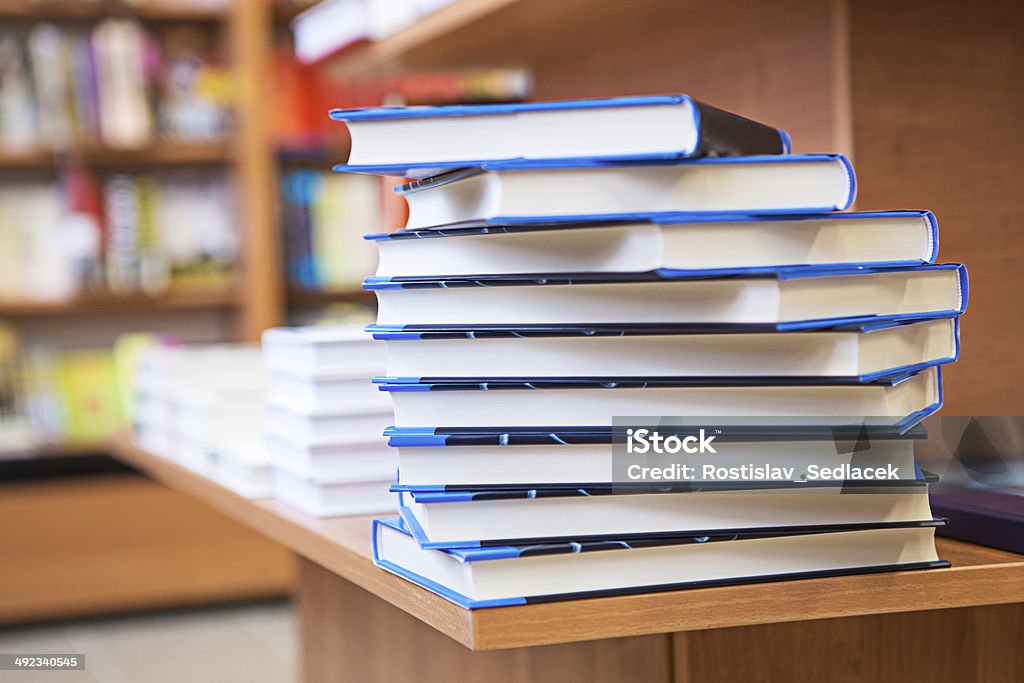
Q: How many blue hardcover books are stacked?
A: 9